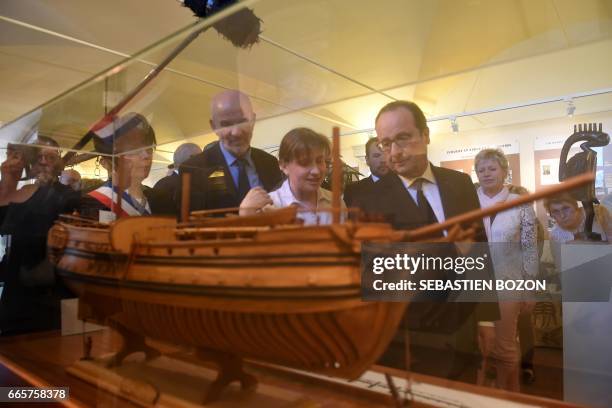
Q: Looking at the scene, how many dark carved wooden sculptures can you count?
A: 1